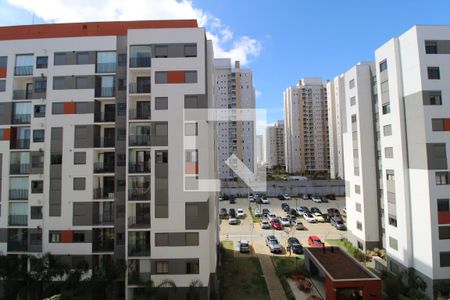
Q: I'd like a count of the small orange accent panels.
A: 8